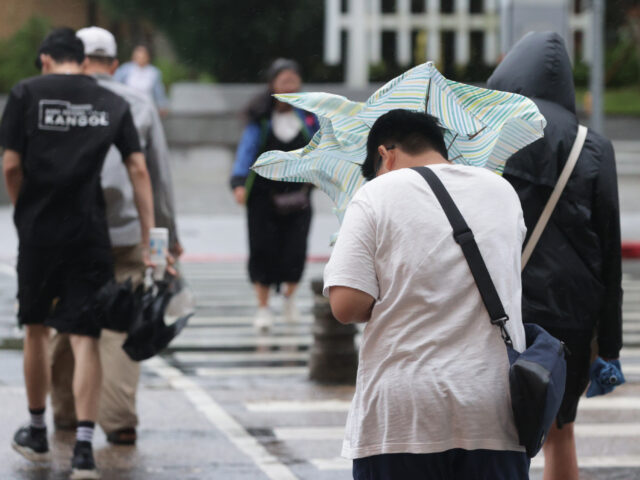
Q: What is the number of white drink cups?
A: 1